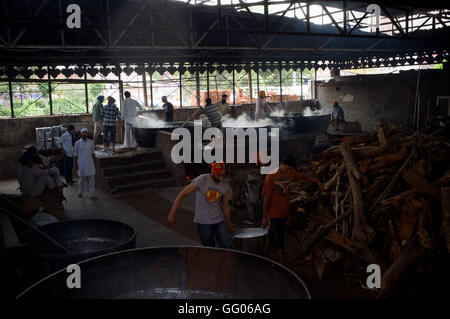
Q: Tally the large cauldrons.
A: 5